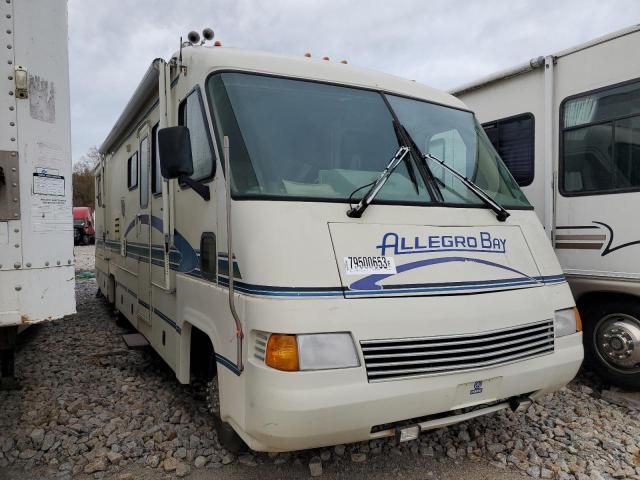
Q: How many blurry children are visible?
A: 0